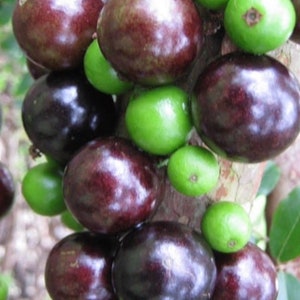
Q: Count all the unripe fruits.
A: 8